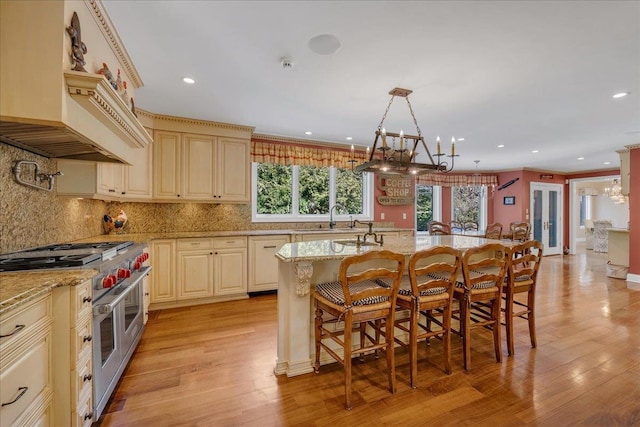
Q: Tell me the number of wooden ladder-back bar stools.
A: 4